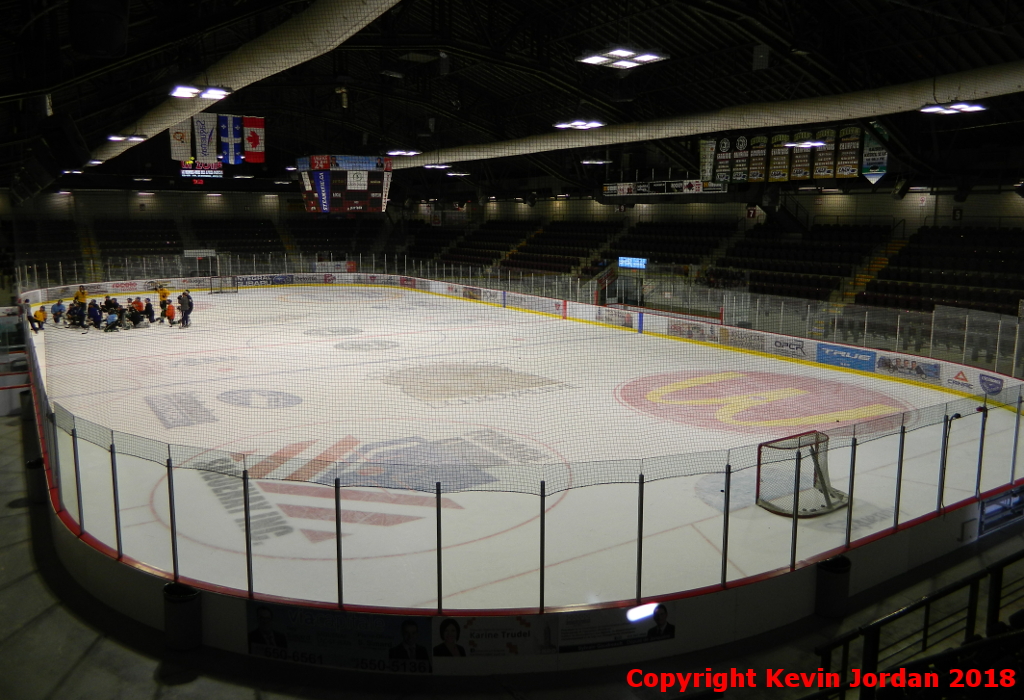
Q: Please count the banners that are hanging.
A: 13